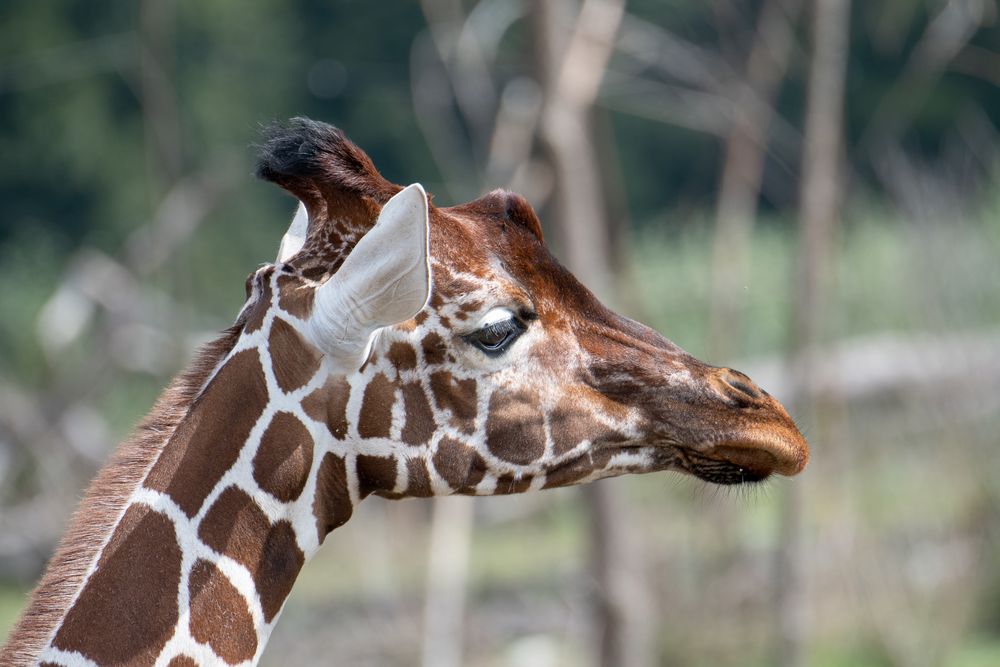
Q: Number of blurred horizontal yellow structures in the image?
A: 0